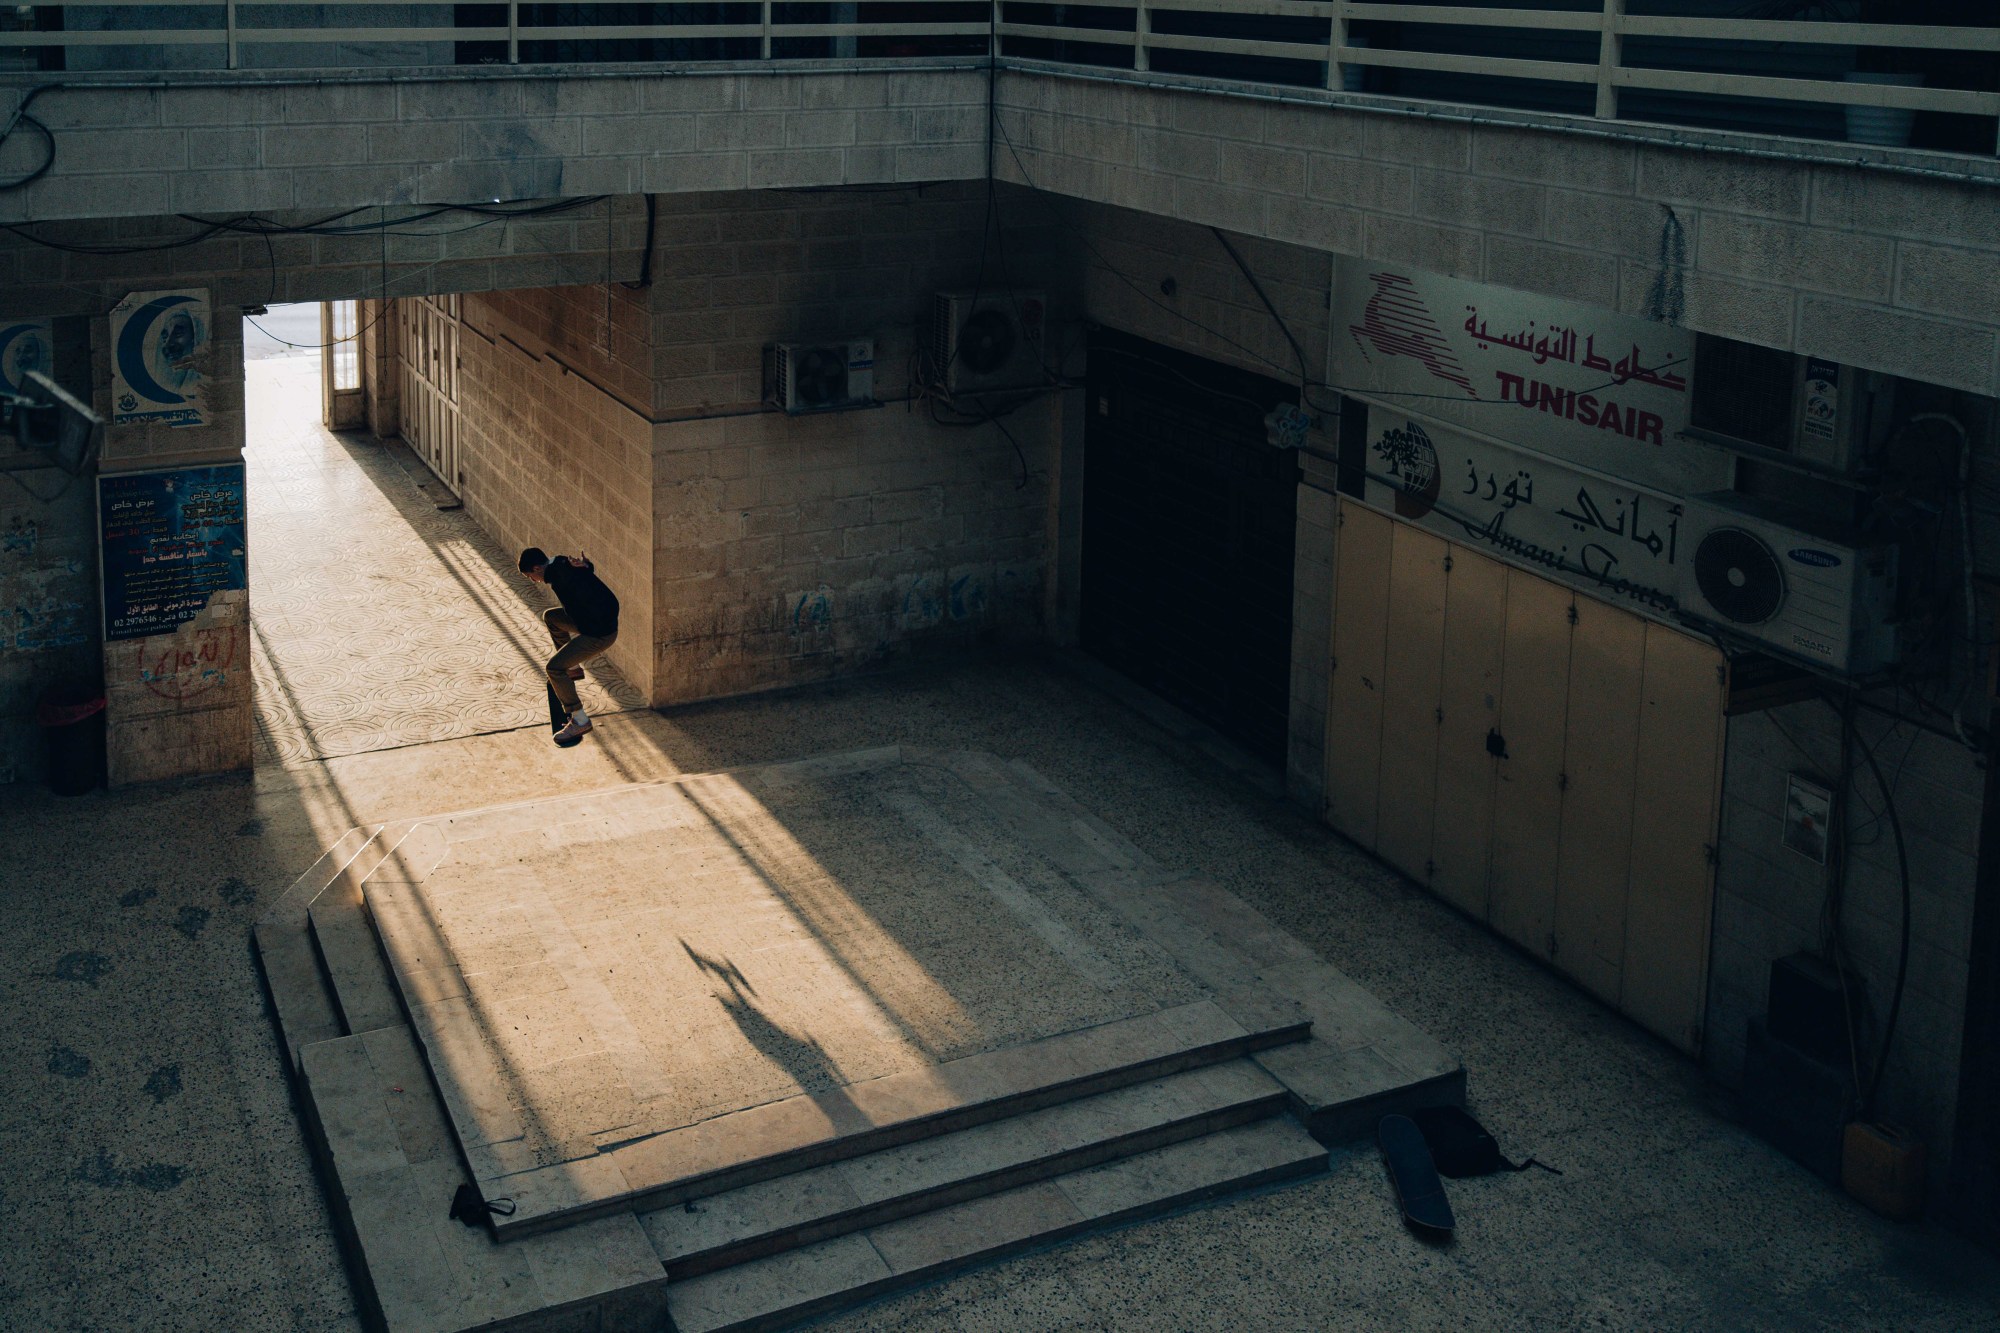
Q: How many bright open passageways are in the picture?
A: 1